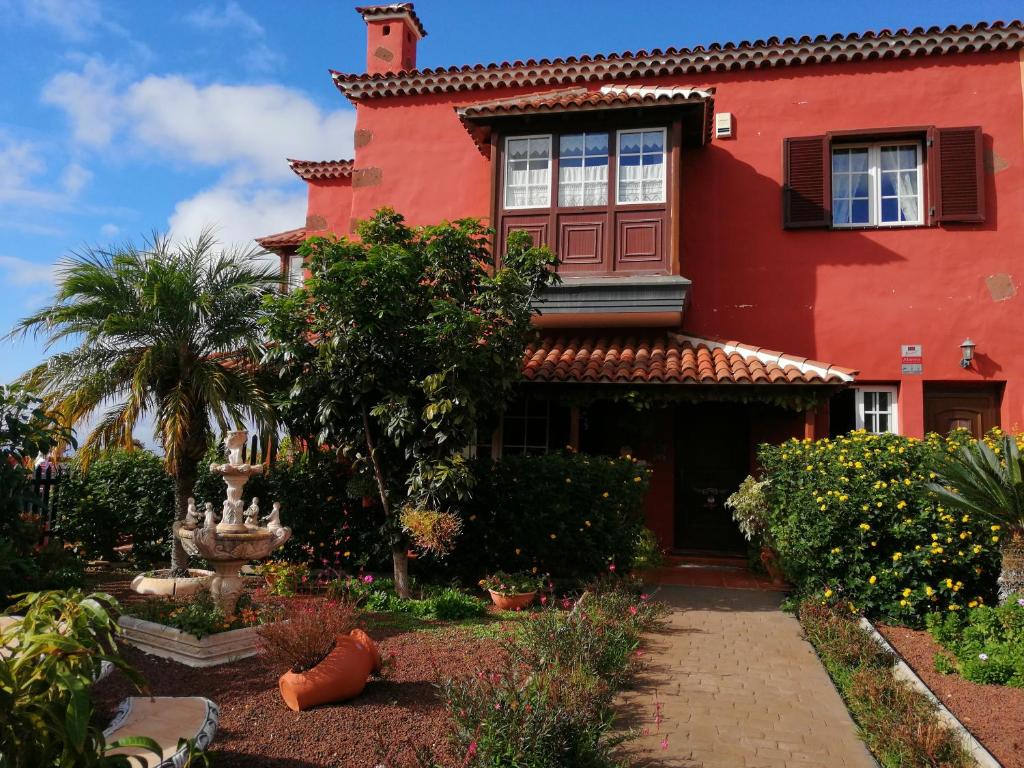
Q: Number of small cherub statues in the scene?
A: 4